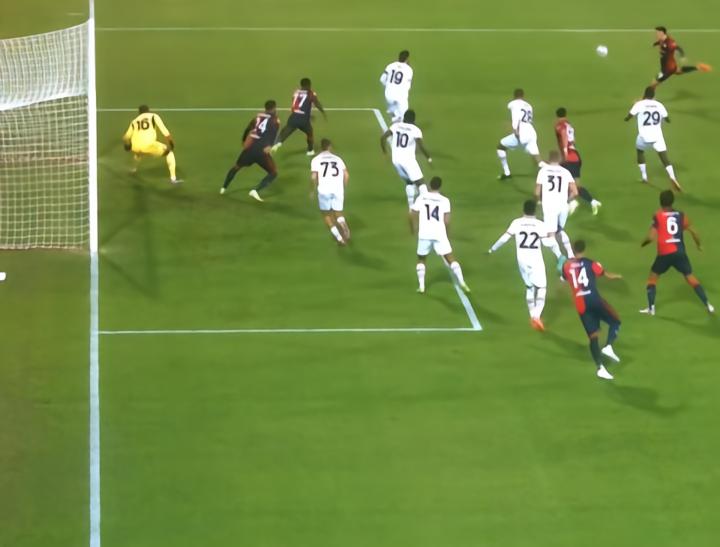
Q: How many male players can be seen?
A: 15